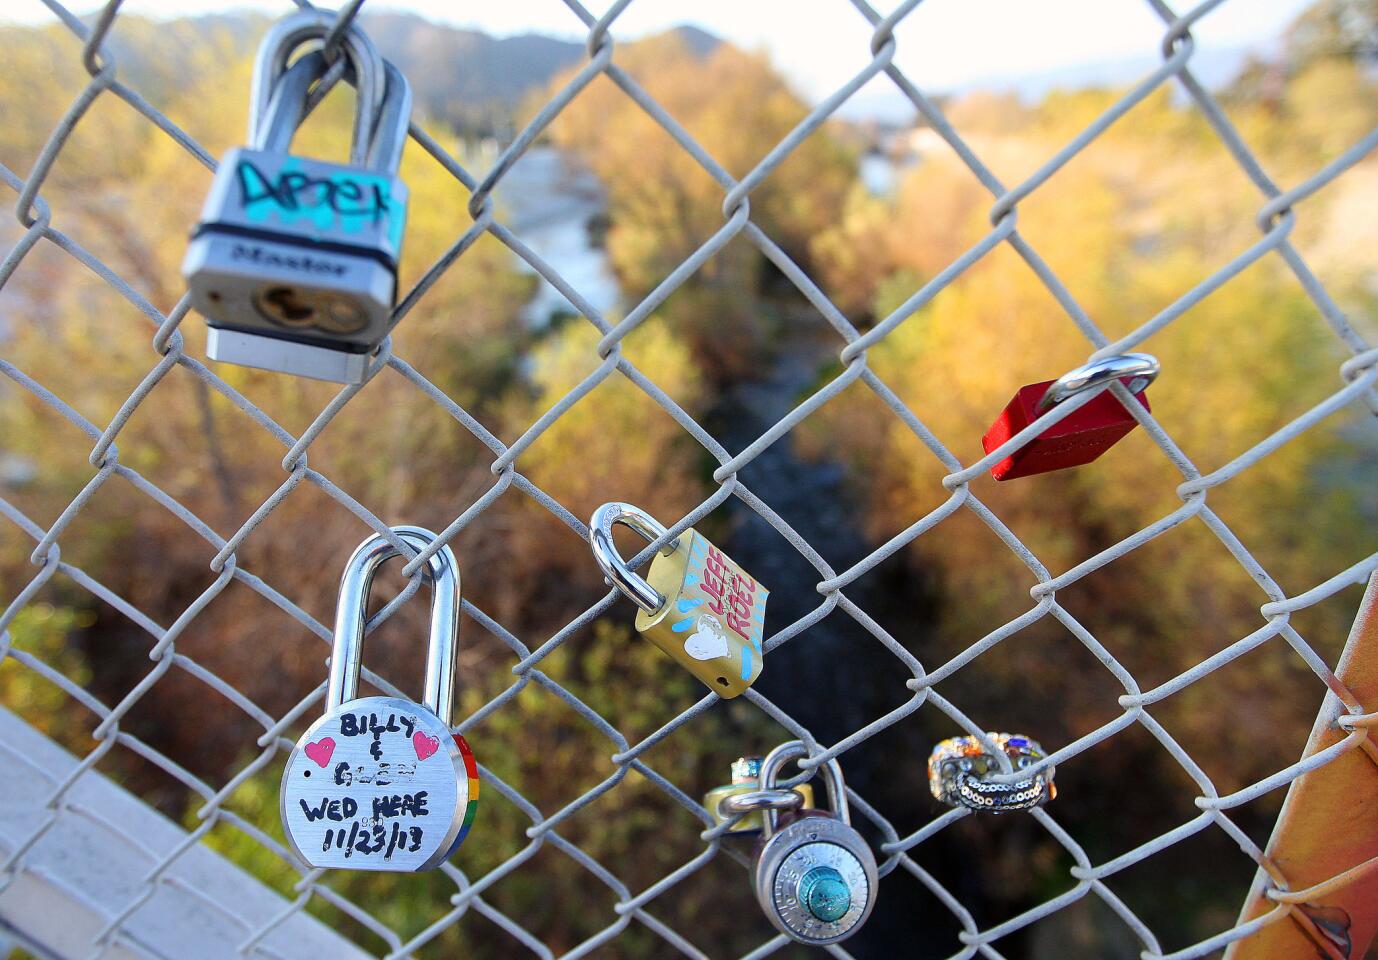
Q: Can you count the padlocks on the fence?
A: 8